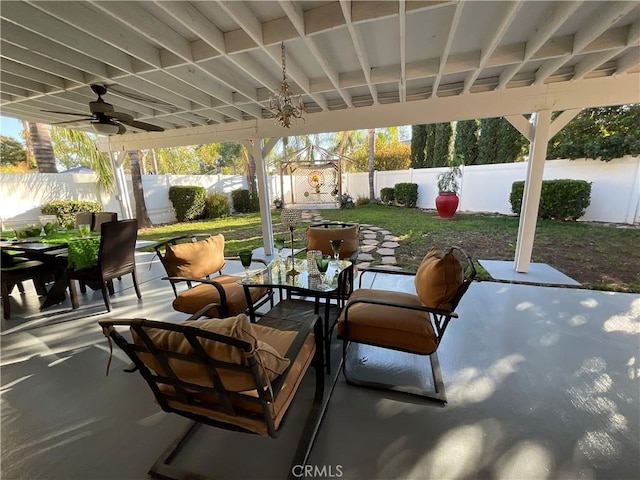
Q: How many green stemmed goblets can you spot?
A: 4